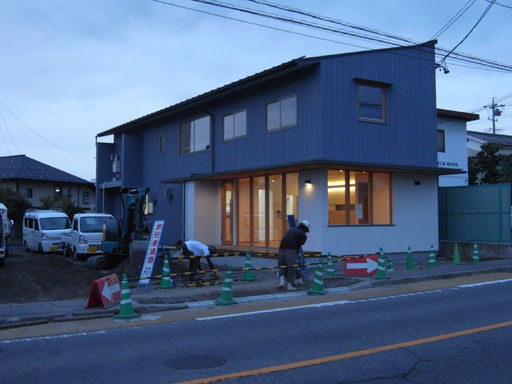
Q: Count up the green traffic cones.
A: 12